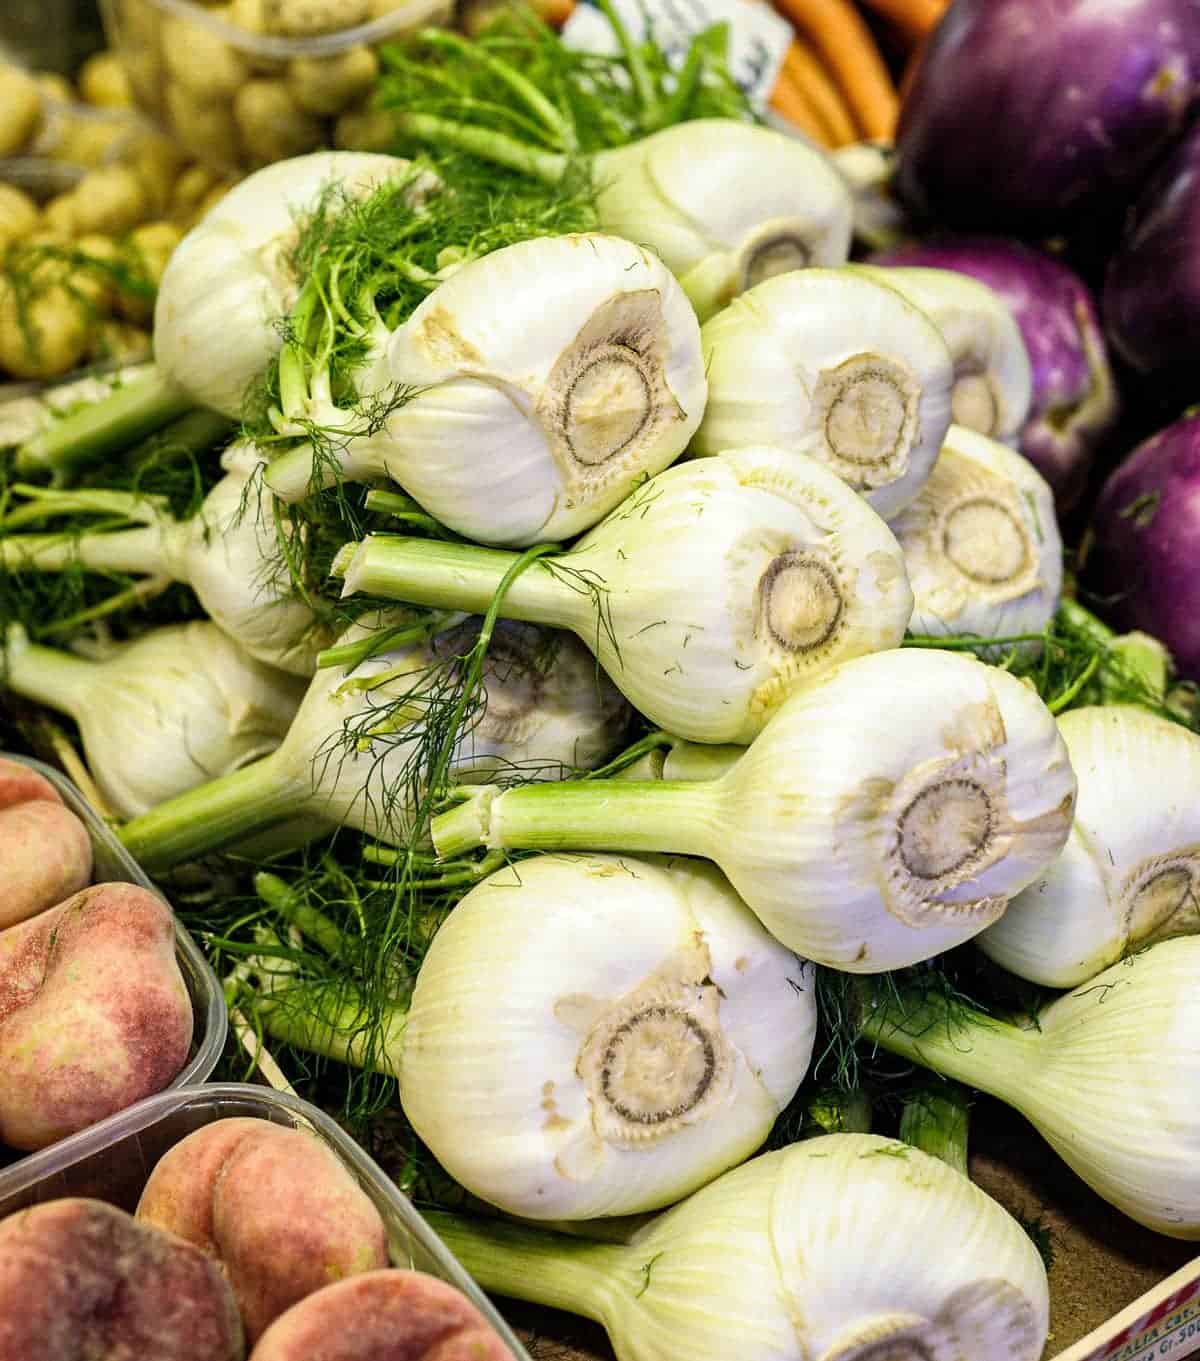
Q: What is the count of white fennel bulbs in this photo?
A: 15